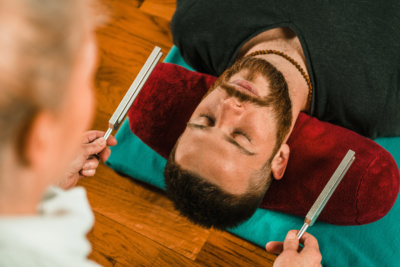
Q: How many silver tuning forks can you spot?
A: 2